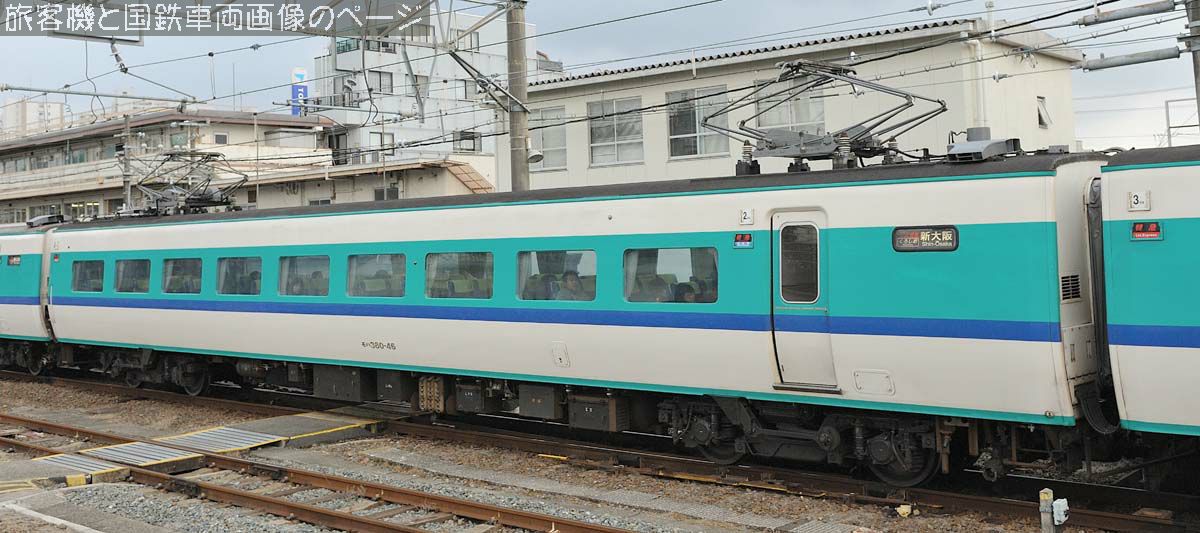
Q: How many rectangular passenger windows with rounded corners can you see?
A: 9